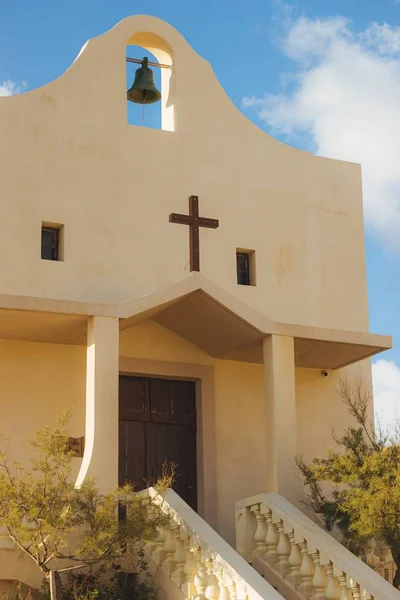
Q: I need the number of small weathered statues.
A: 0